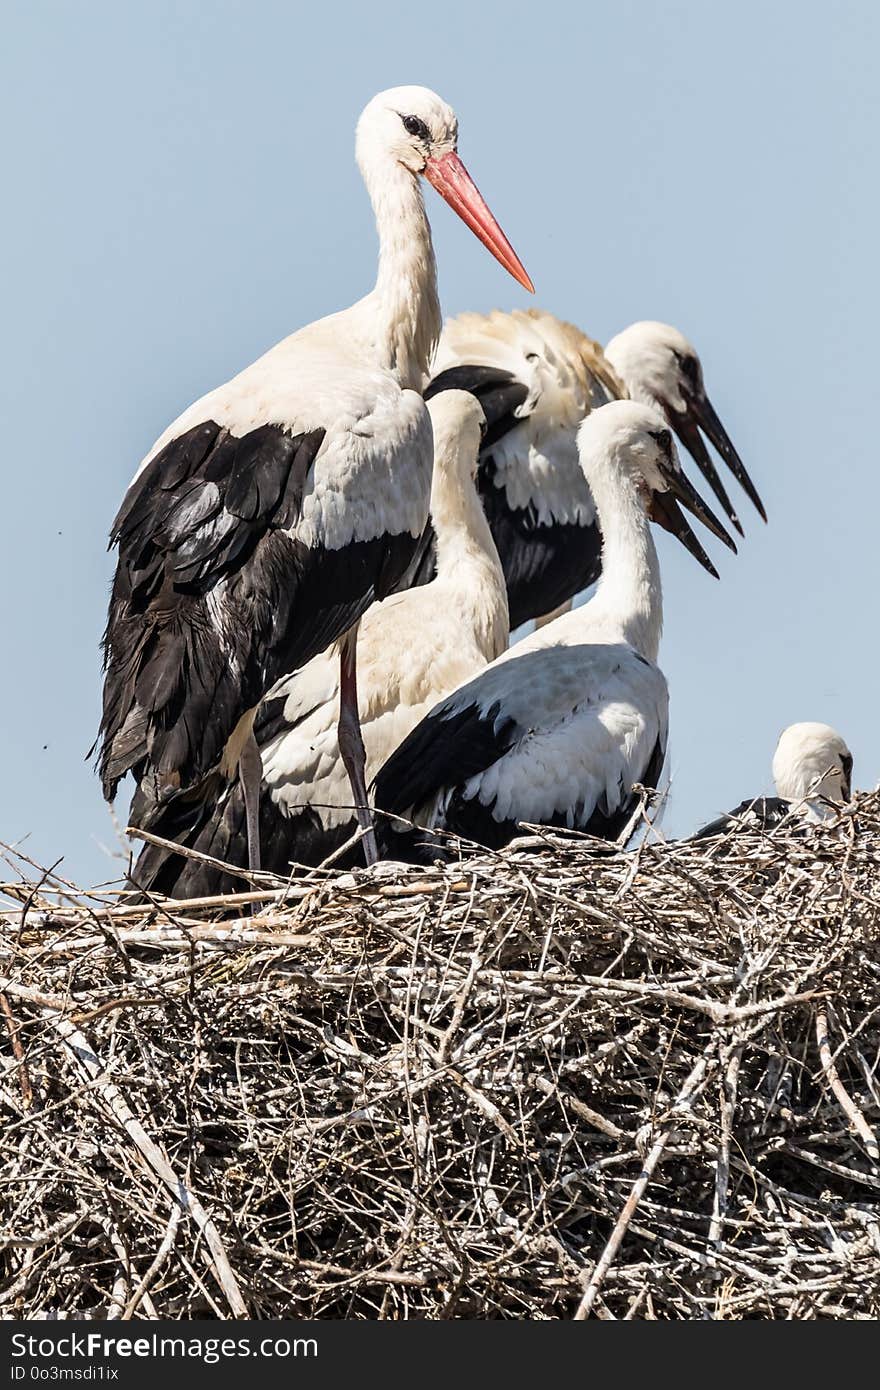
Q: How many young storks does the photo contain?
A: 4